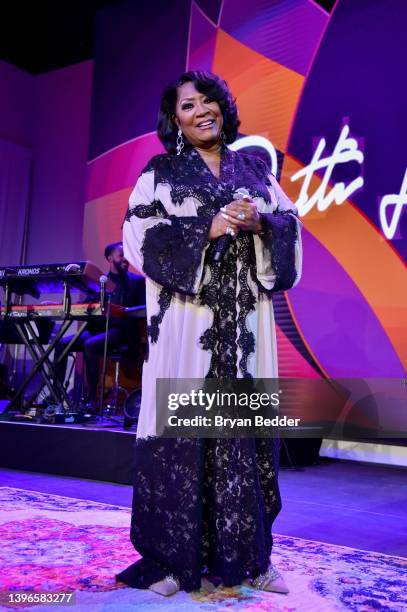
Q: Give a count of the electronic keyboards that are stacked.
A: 2